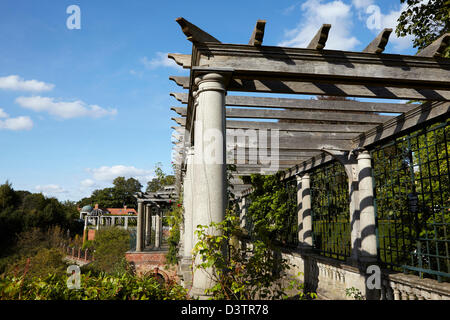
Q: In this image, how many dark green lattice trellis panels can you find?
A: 3